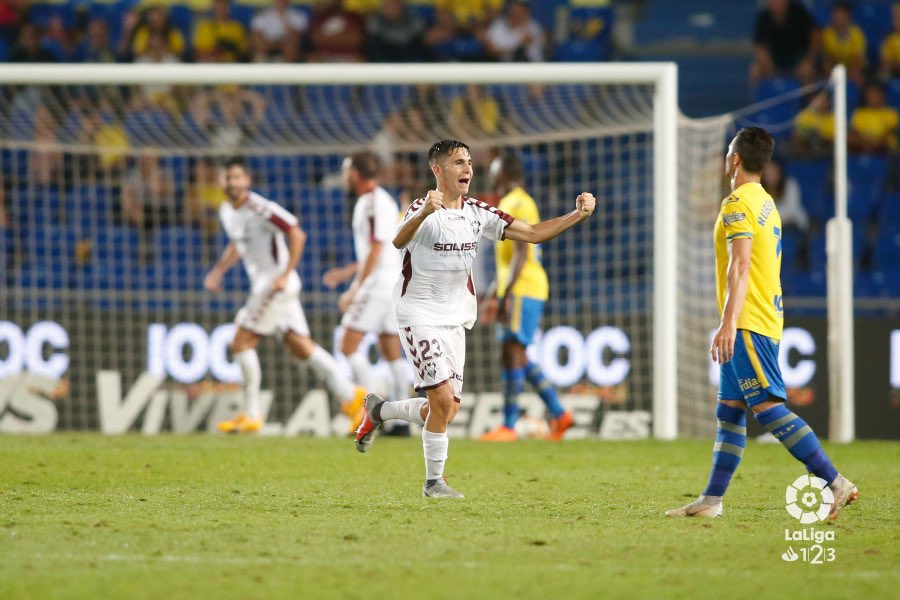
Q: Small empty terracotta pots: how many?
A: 0